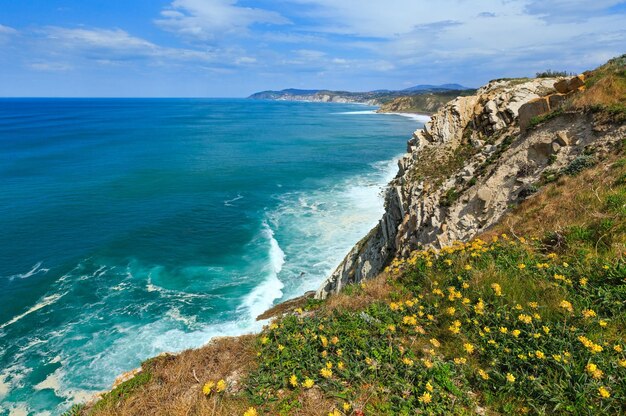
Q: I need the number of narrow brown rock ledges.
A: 1